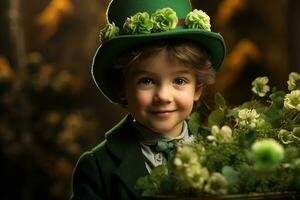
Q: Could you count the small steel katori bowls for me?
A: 0